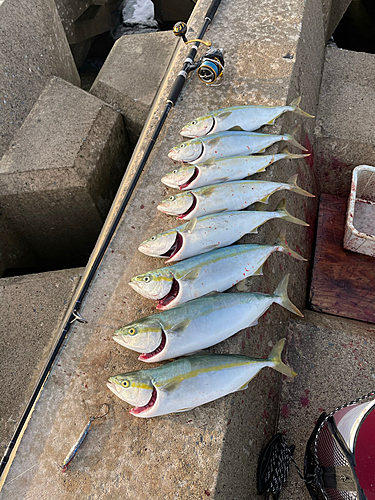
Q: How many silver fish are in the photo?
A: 8